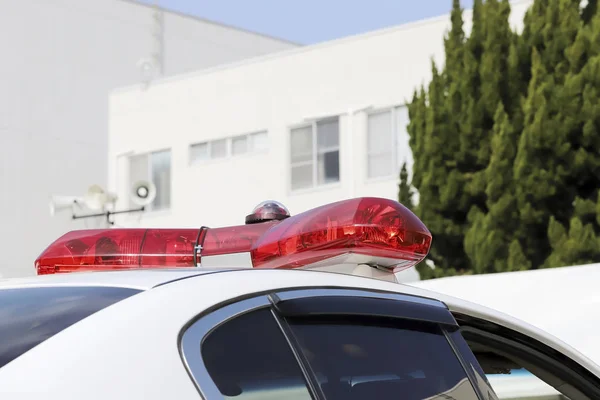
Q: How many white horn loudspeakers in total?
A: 3